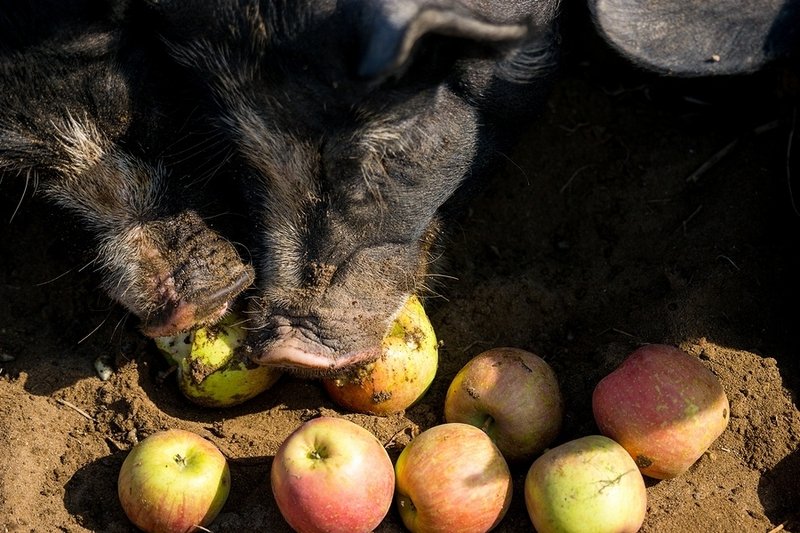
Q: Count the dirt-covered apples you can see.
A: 2